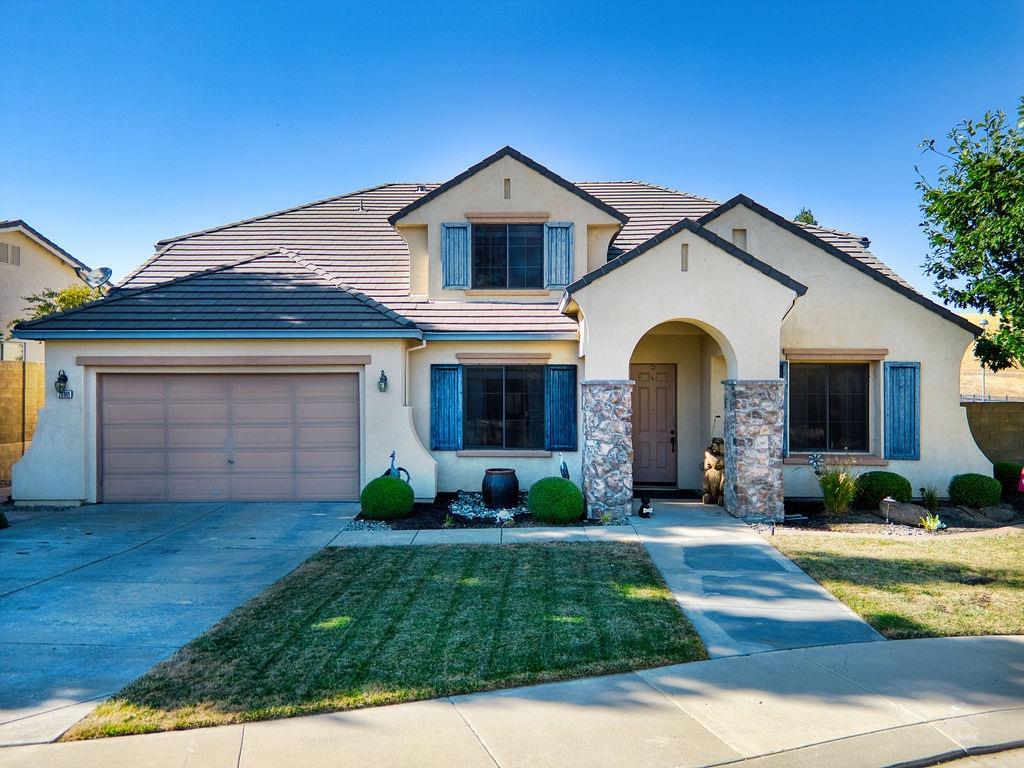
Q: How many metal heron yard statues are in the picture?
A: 2